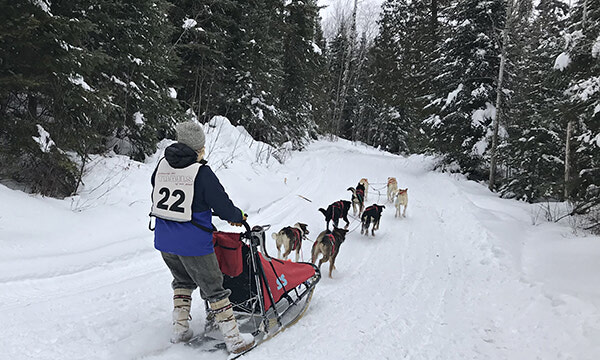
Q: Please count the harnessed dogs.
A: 8